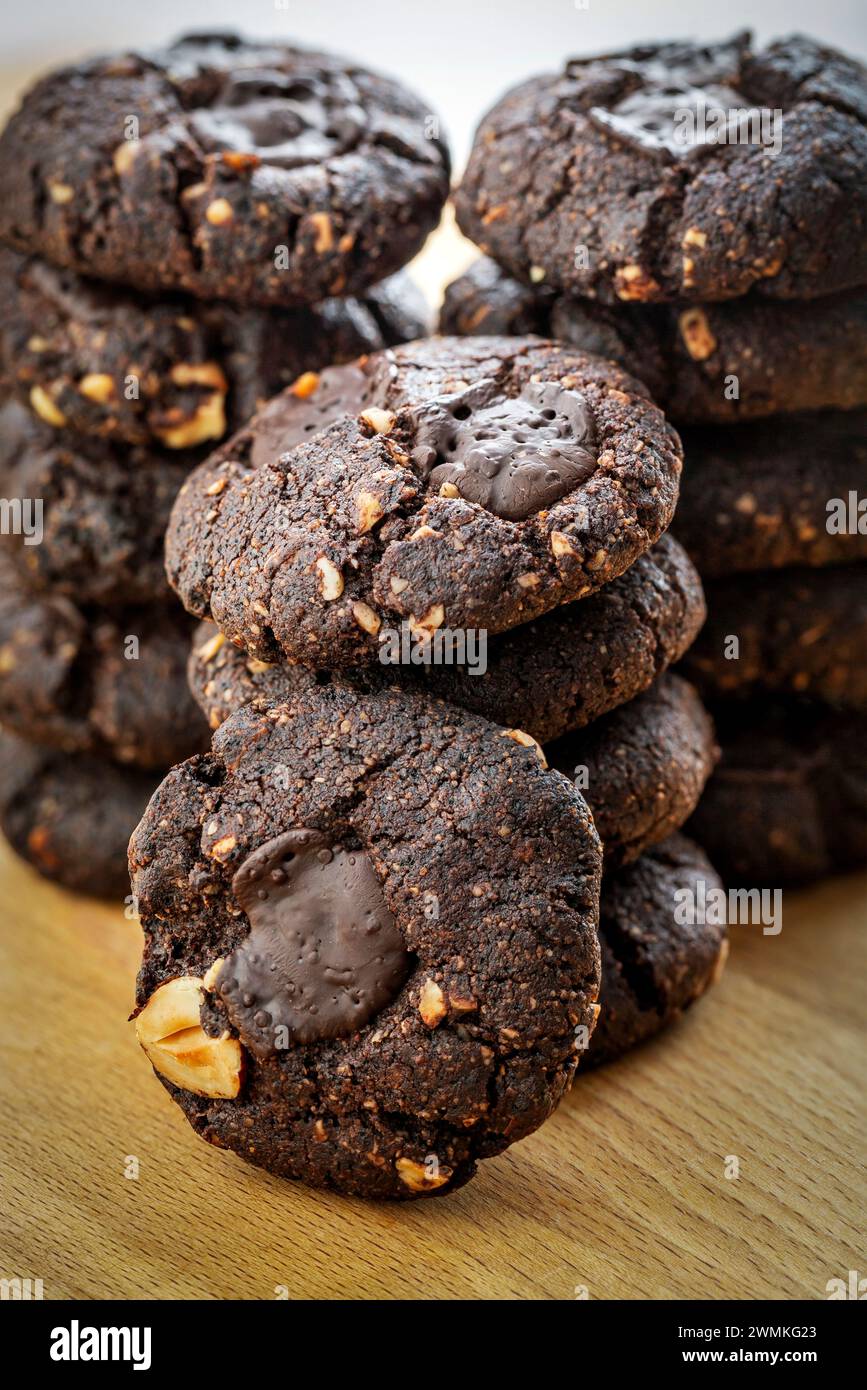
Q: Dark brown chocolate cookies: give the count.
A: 15